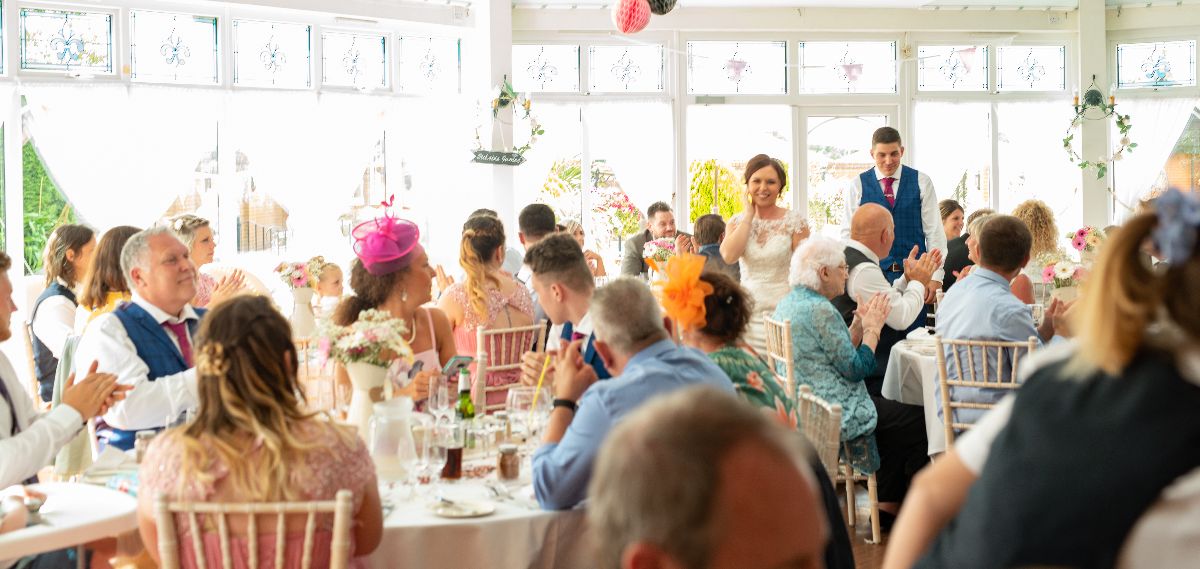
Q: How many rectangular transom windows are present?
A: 12